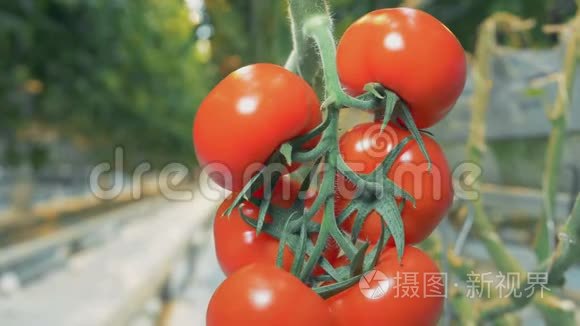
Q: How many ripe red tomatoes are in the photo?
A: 6